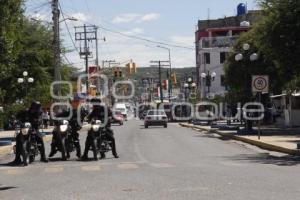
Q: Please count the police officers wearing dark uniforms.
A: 3